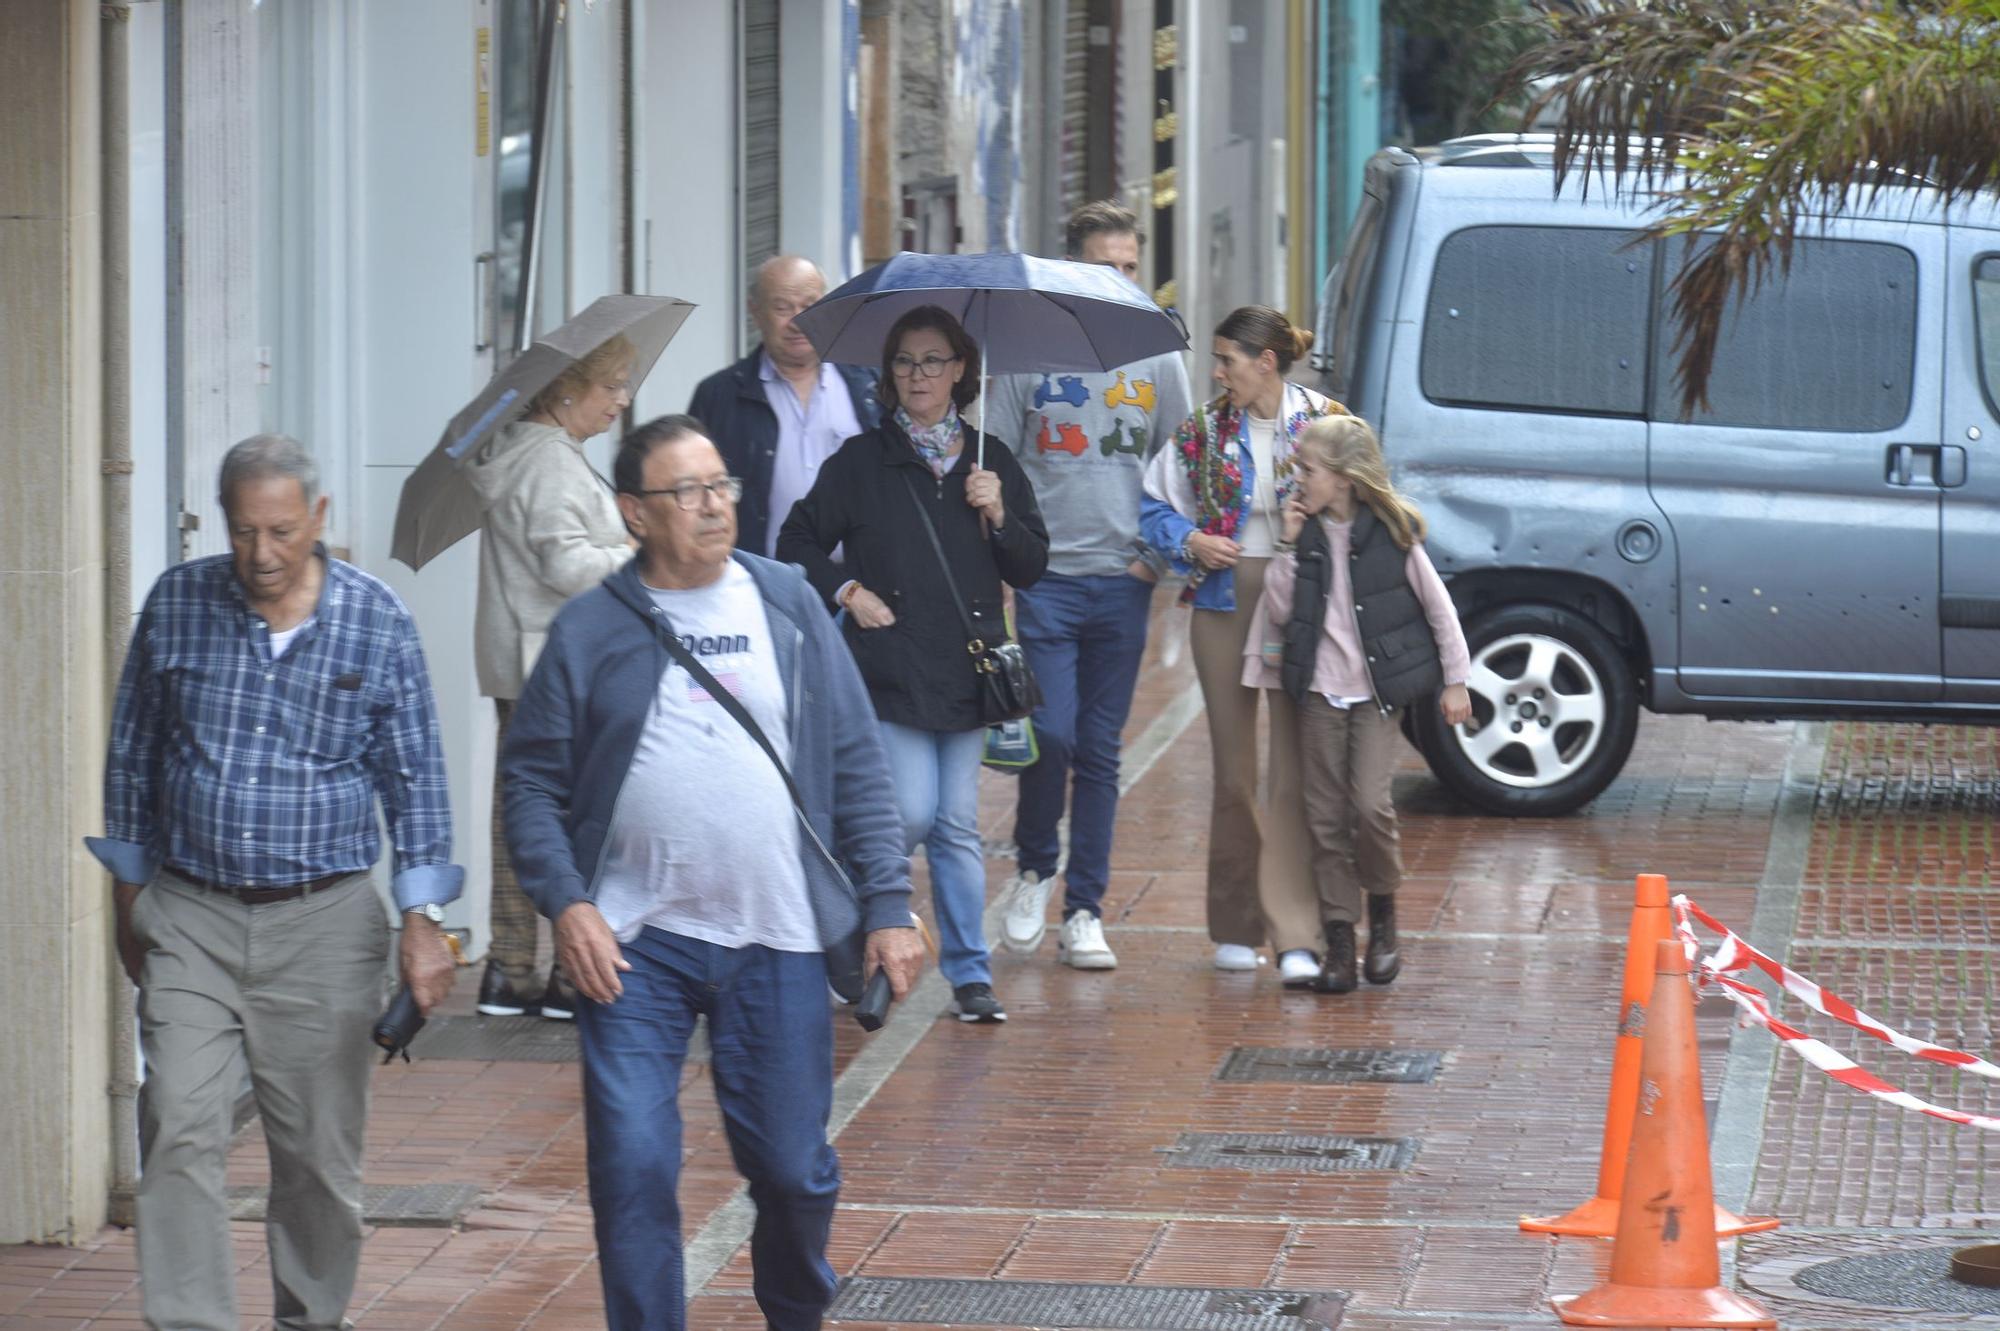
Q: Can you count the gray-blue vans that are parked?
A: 1